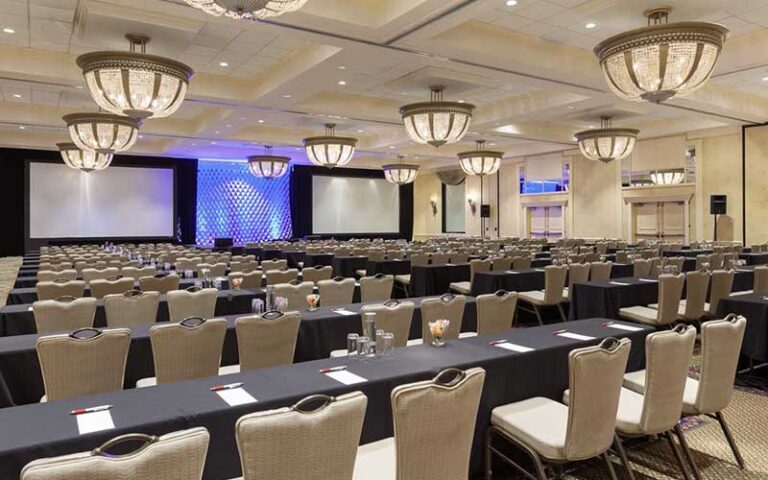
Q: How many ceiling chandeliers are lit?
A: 11